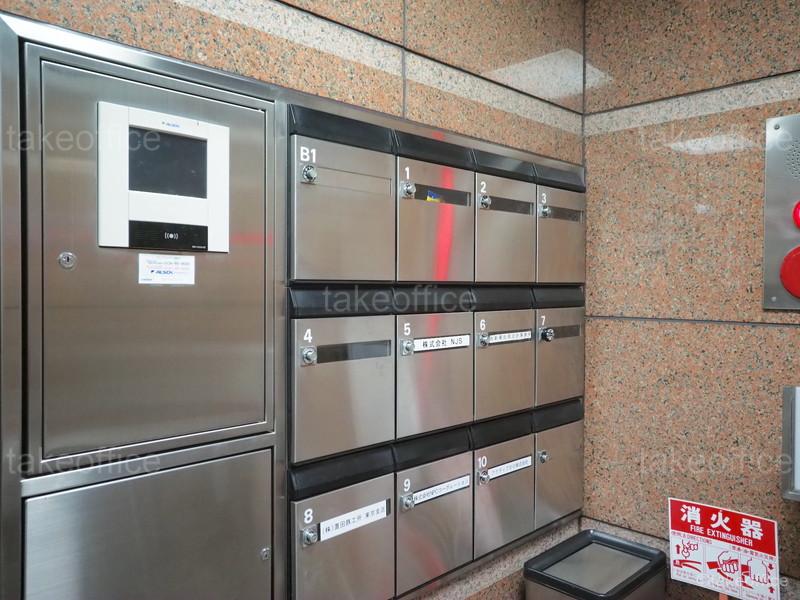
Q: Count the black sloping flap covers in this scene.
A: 12